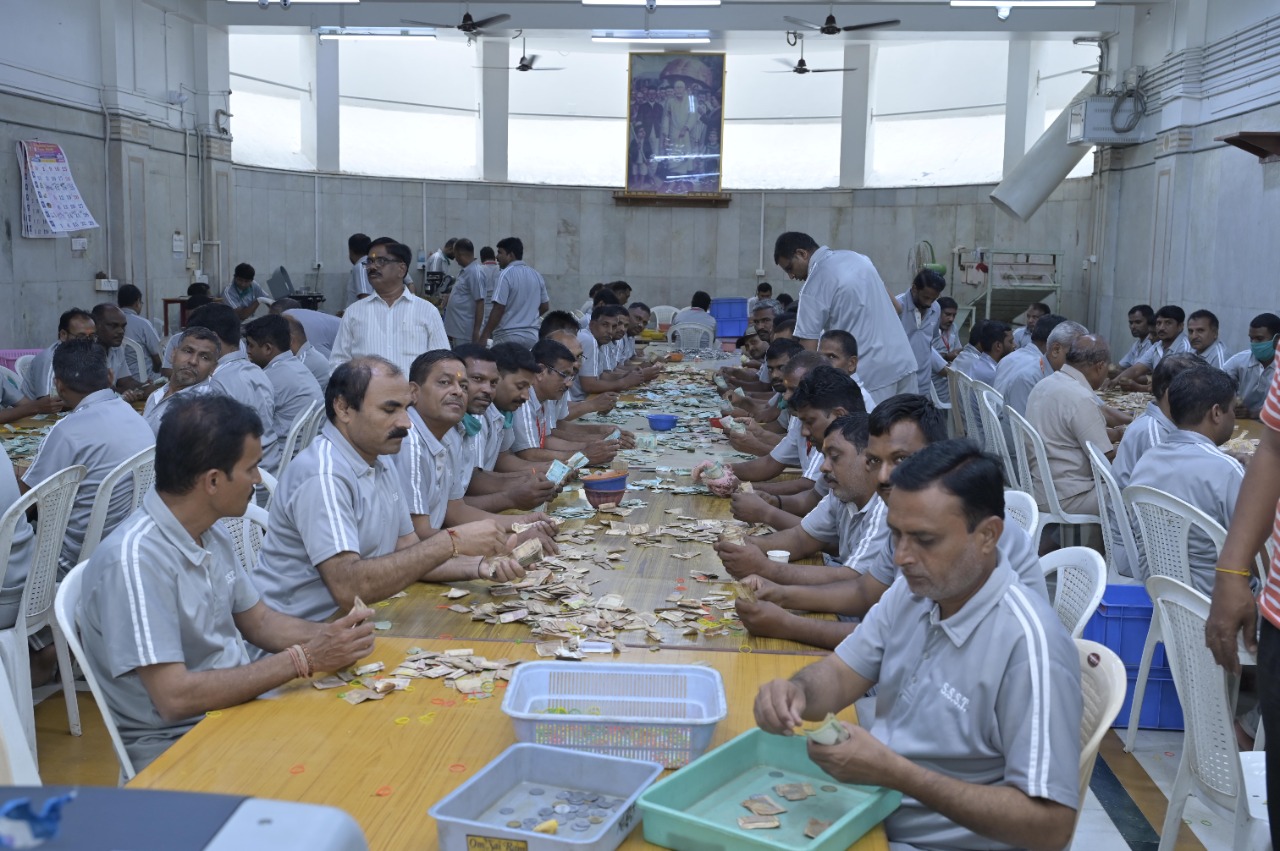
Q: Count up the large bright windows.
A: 6